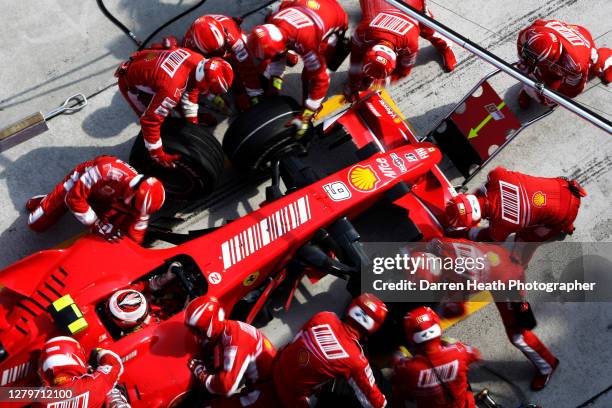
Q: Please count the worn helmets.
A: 13